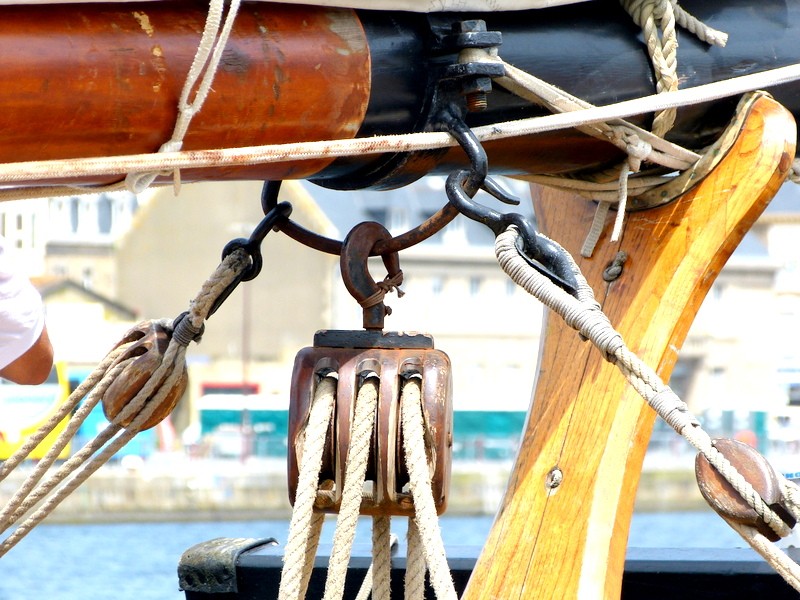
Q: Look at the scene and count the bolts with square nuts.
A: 1